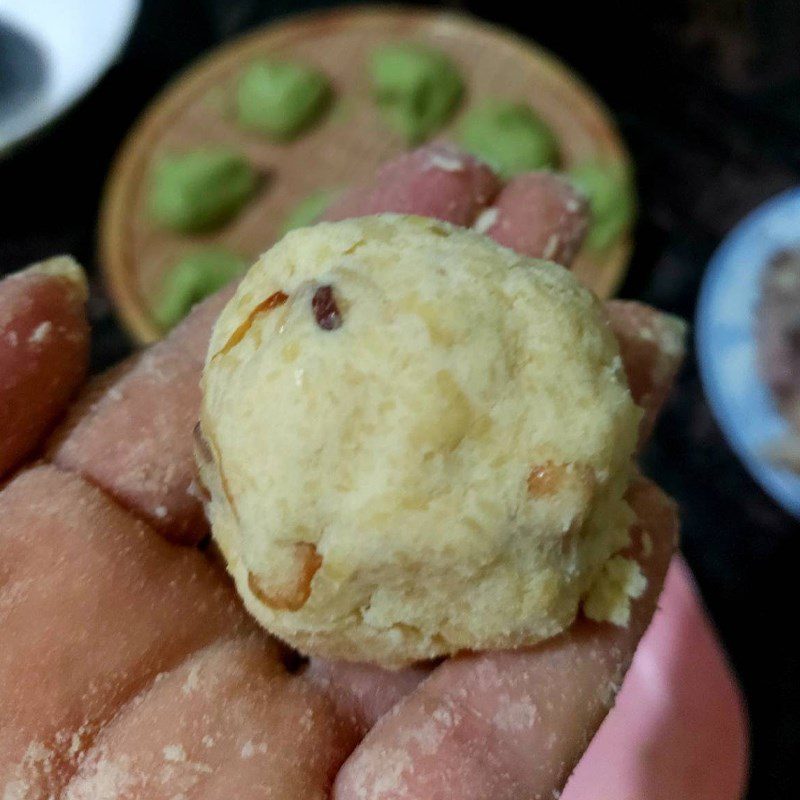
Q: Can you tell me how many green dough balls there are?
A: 7